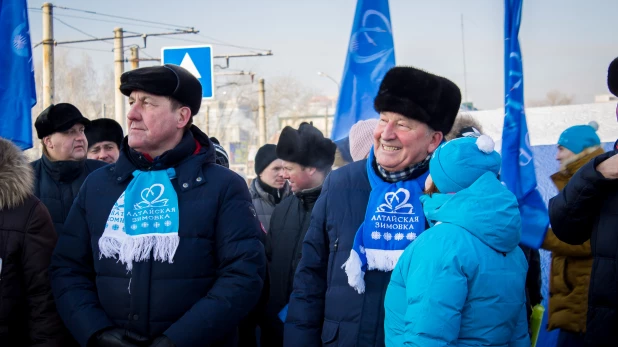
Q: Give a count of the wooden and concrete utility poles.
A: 4